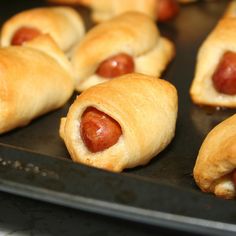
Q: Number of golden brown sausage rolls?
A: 7